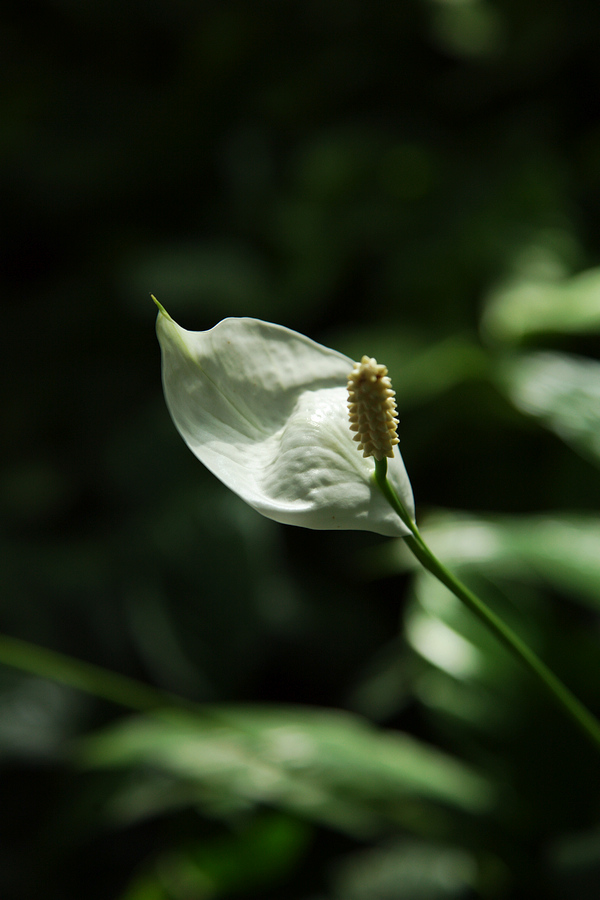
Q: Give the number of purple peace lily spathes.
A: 0